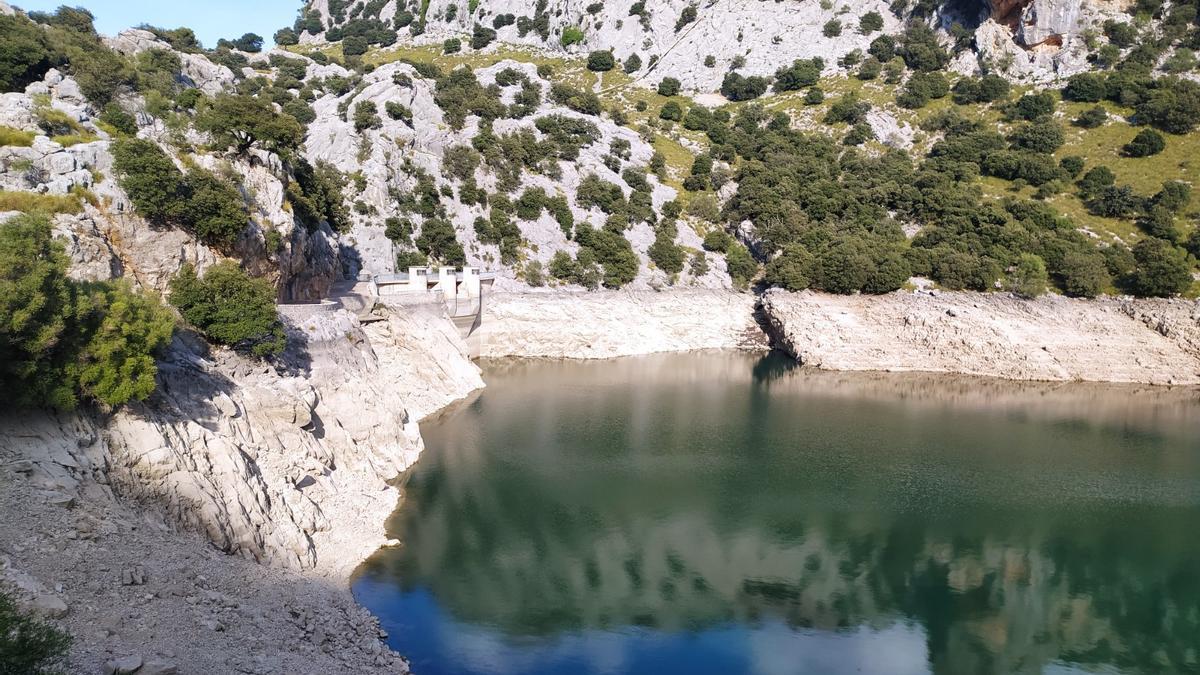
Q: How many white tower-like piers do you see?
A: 3